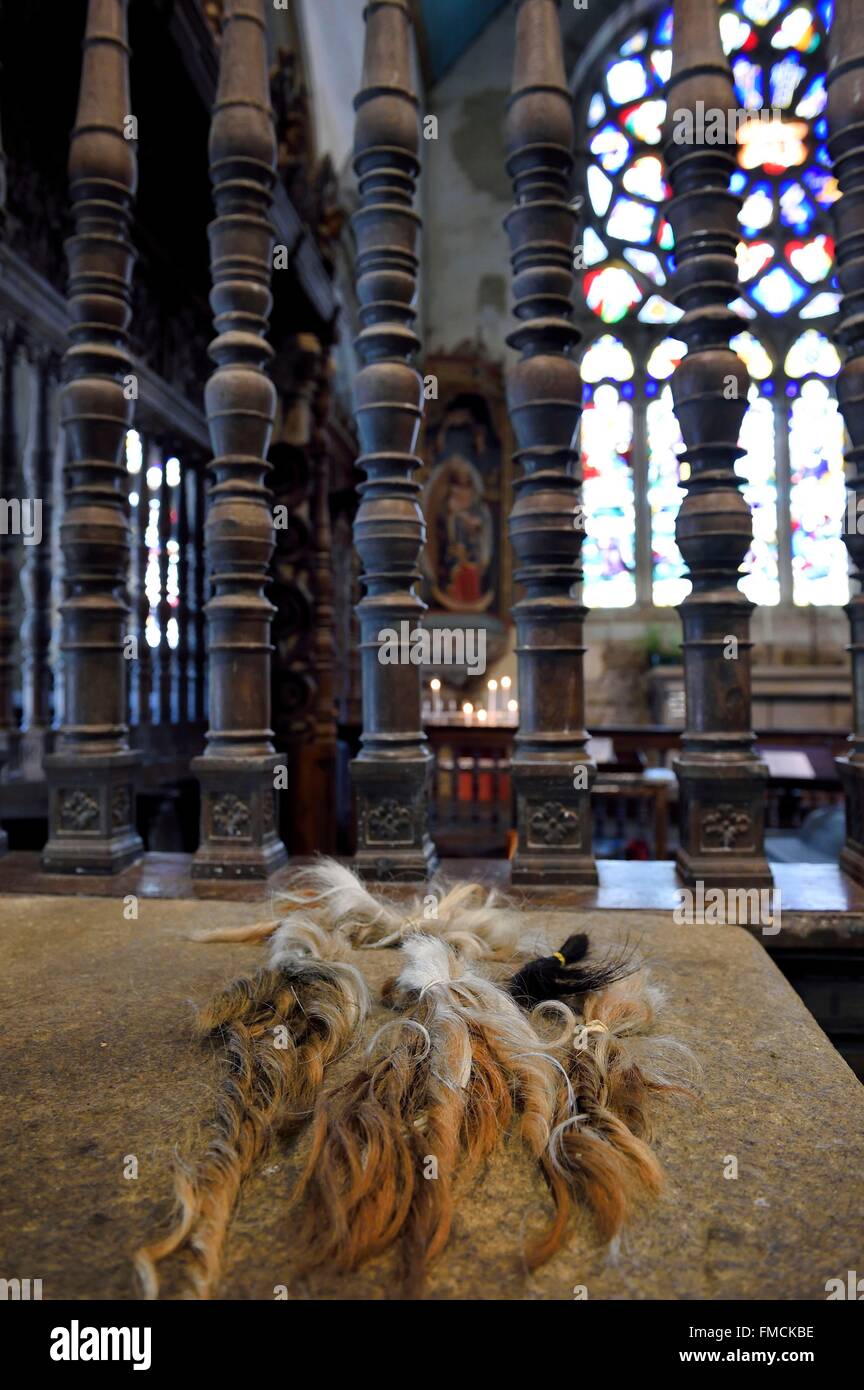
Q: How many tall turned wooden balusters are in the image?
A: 6